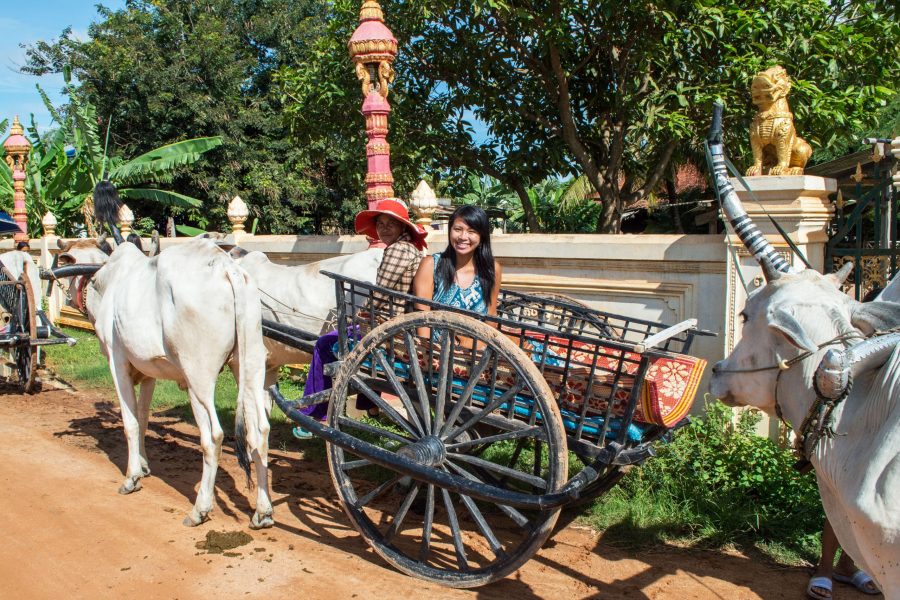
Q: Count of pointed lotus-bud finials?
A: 4